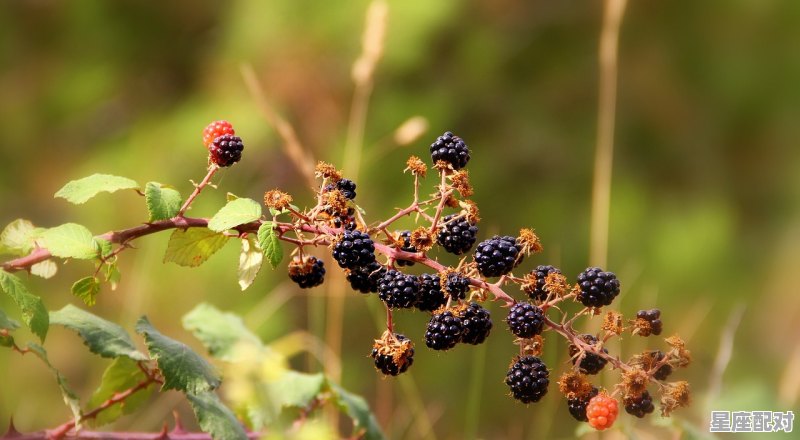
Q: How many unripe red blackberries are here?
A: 2